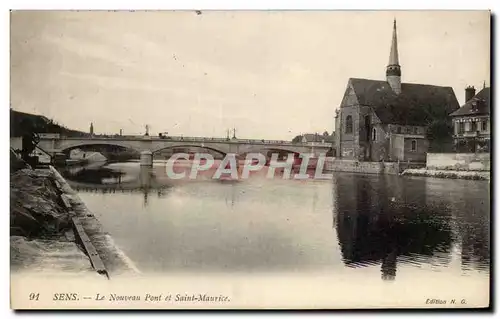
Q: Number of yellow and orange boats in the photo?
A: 0